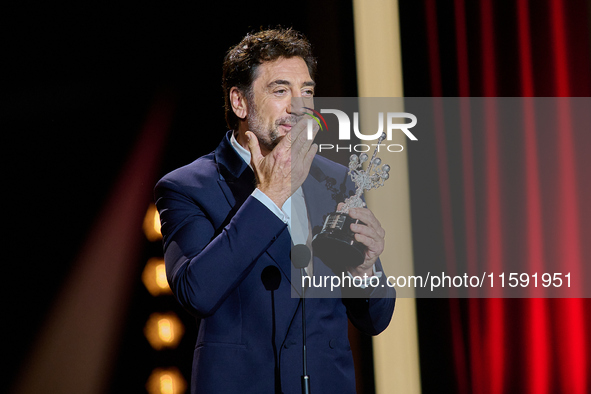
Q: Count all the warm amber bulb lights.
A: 4